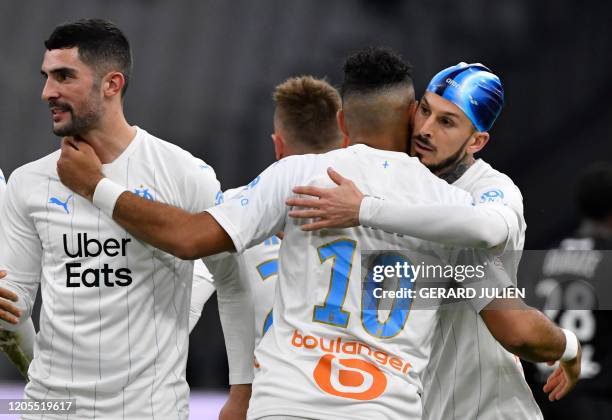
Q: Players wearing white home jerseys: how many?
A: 4